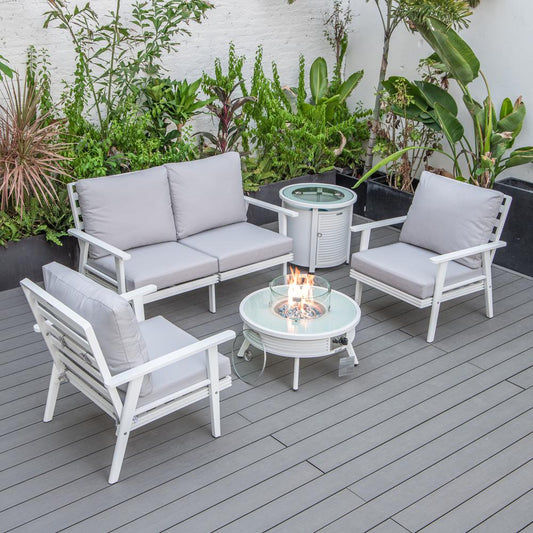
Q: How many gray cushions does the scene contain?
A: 8